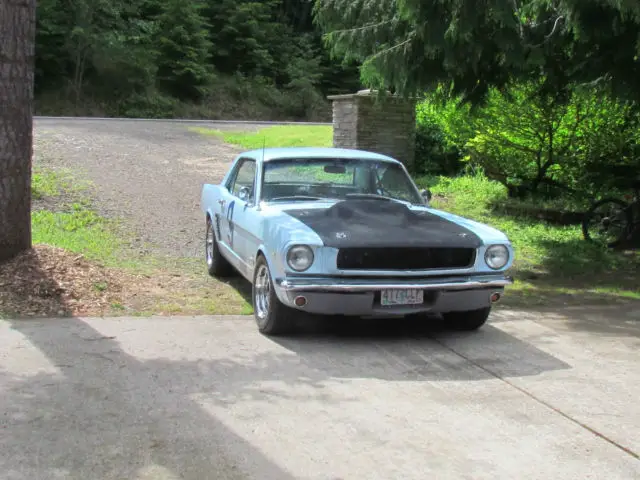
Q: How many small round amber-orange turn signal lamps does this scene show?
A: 2